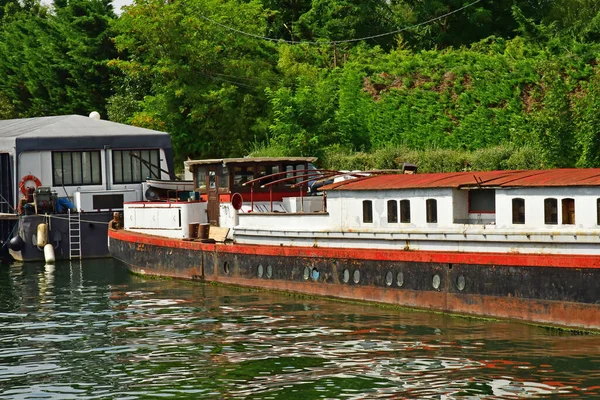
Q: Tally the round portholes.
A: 11